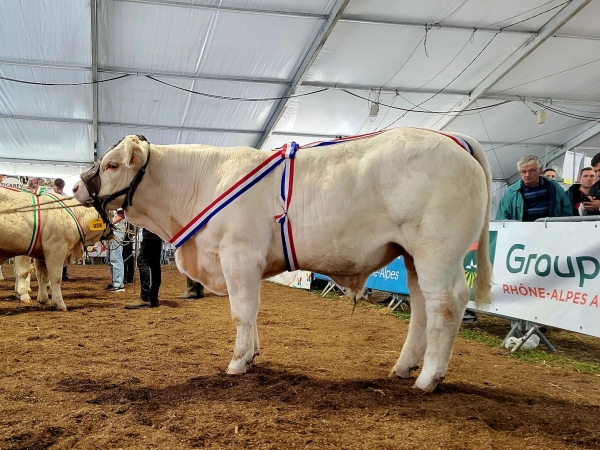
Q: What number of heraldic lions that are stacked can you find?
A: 0